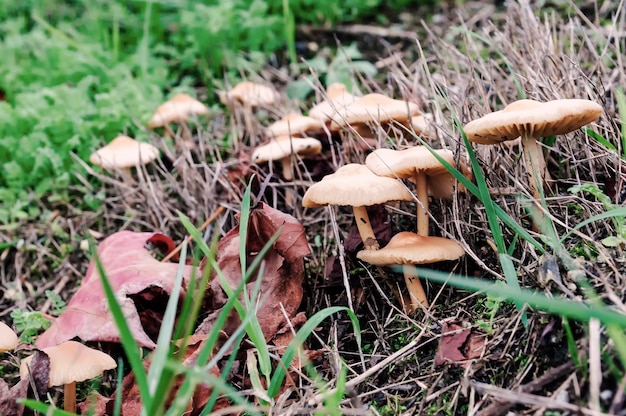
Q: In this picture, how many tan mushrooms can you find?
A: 14